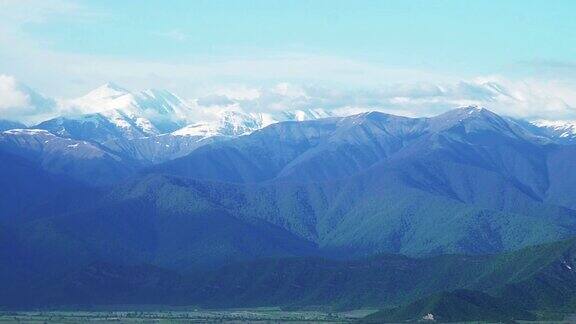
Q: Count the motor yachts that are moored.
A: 0